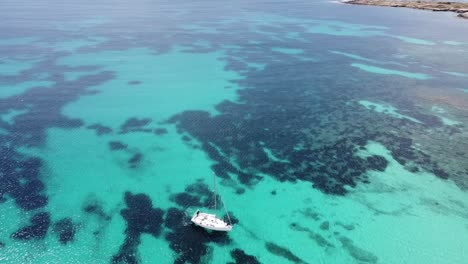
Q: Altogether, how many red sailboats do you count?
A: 0